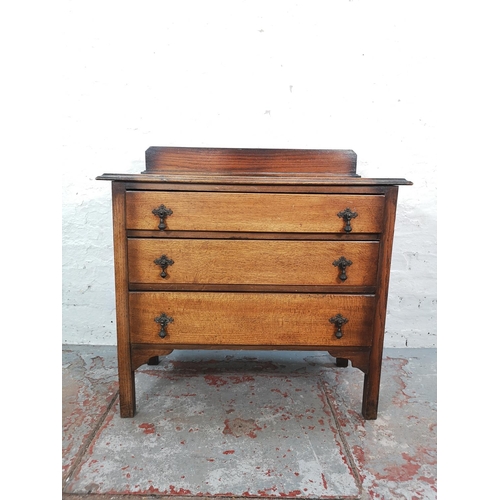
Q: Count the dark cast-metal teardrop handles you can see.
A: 6